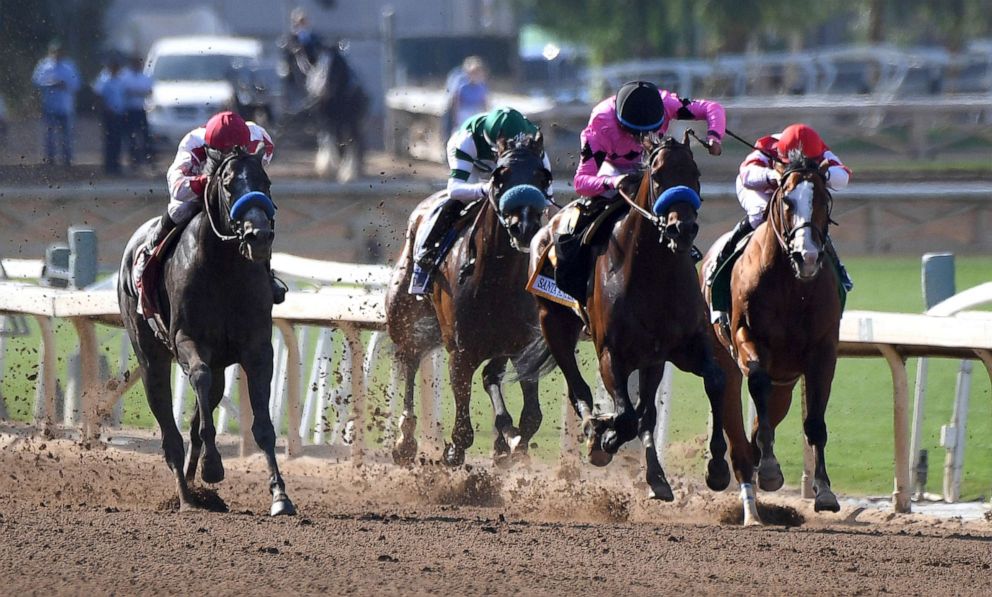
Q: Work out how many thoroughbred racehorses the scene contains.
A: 4